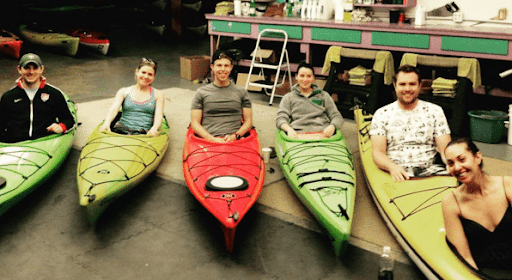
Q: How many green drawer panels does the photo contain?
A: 5